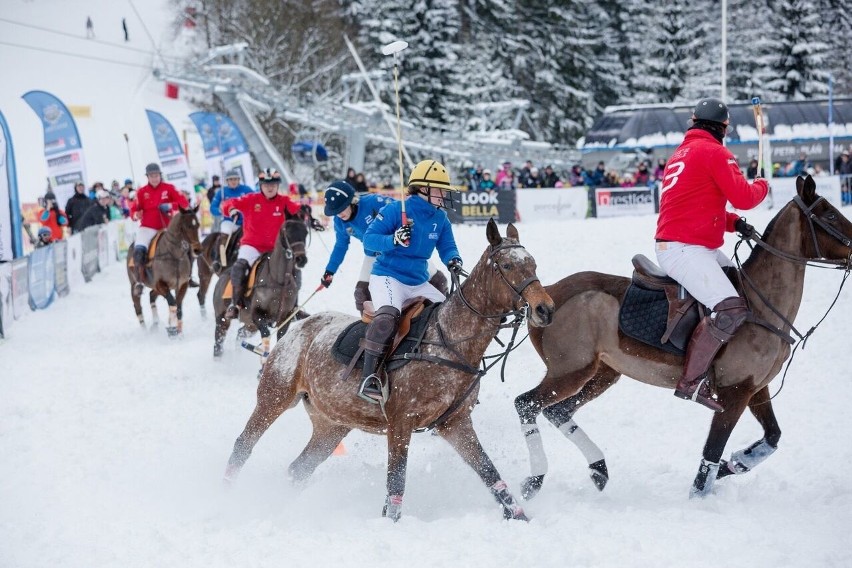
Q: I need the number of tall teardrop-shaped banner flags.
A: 5